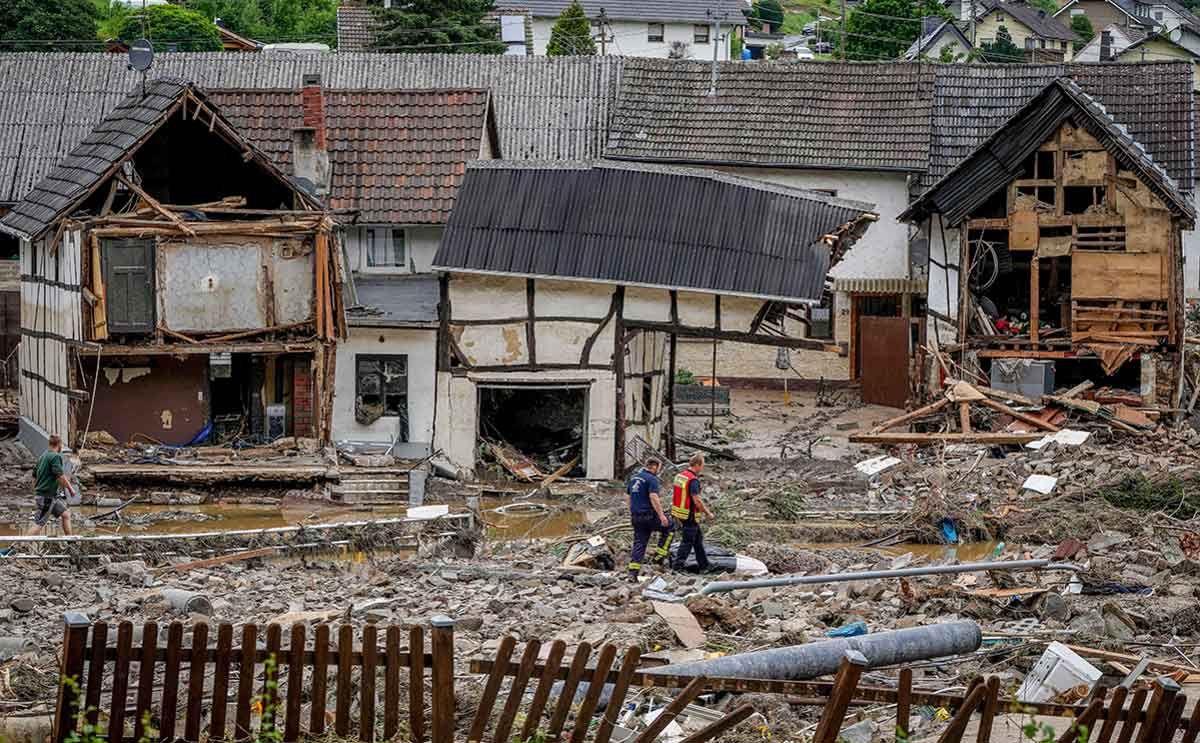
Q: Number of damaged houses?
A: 3